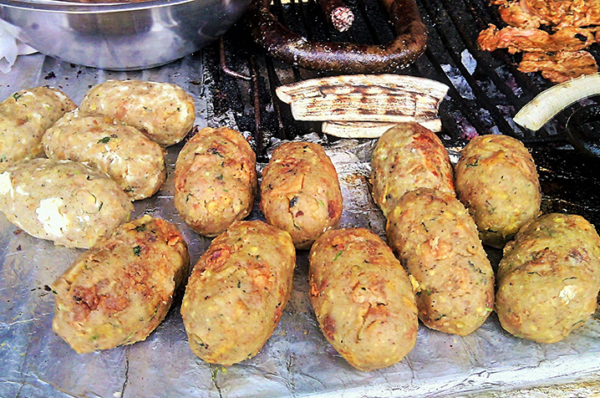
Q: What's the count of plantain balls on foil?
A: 13